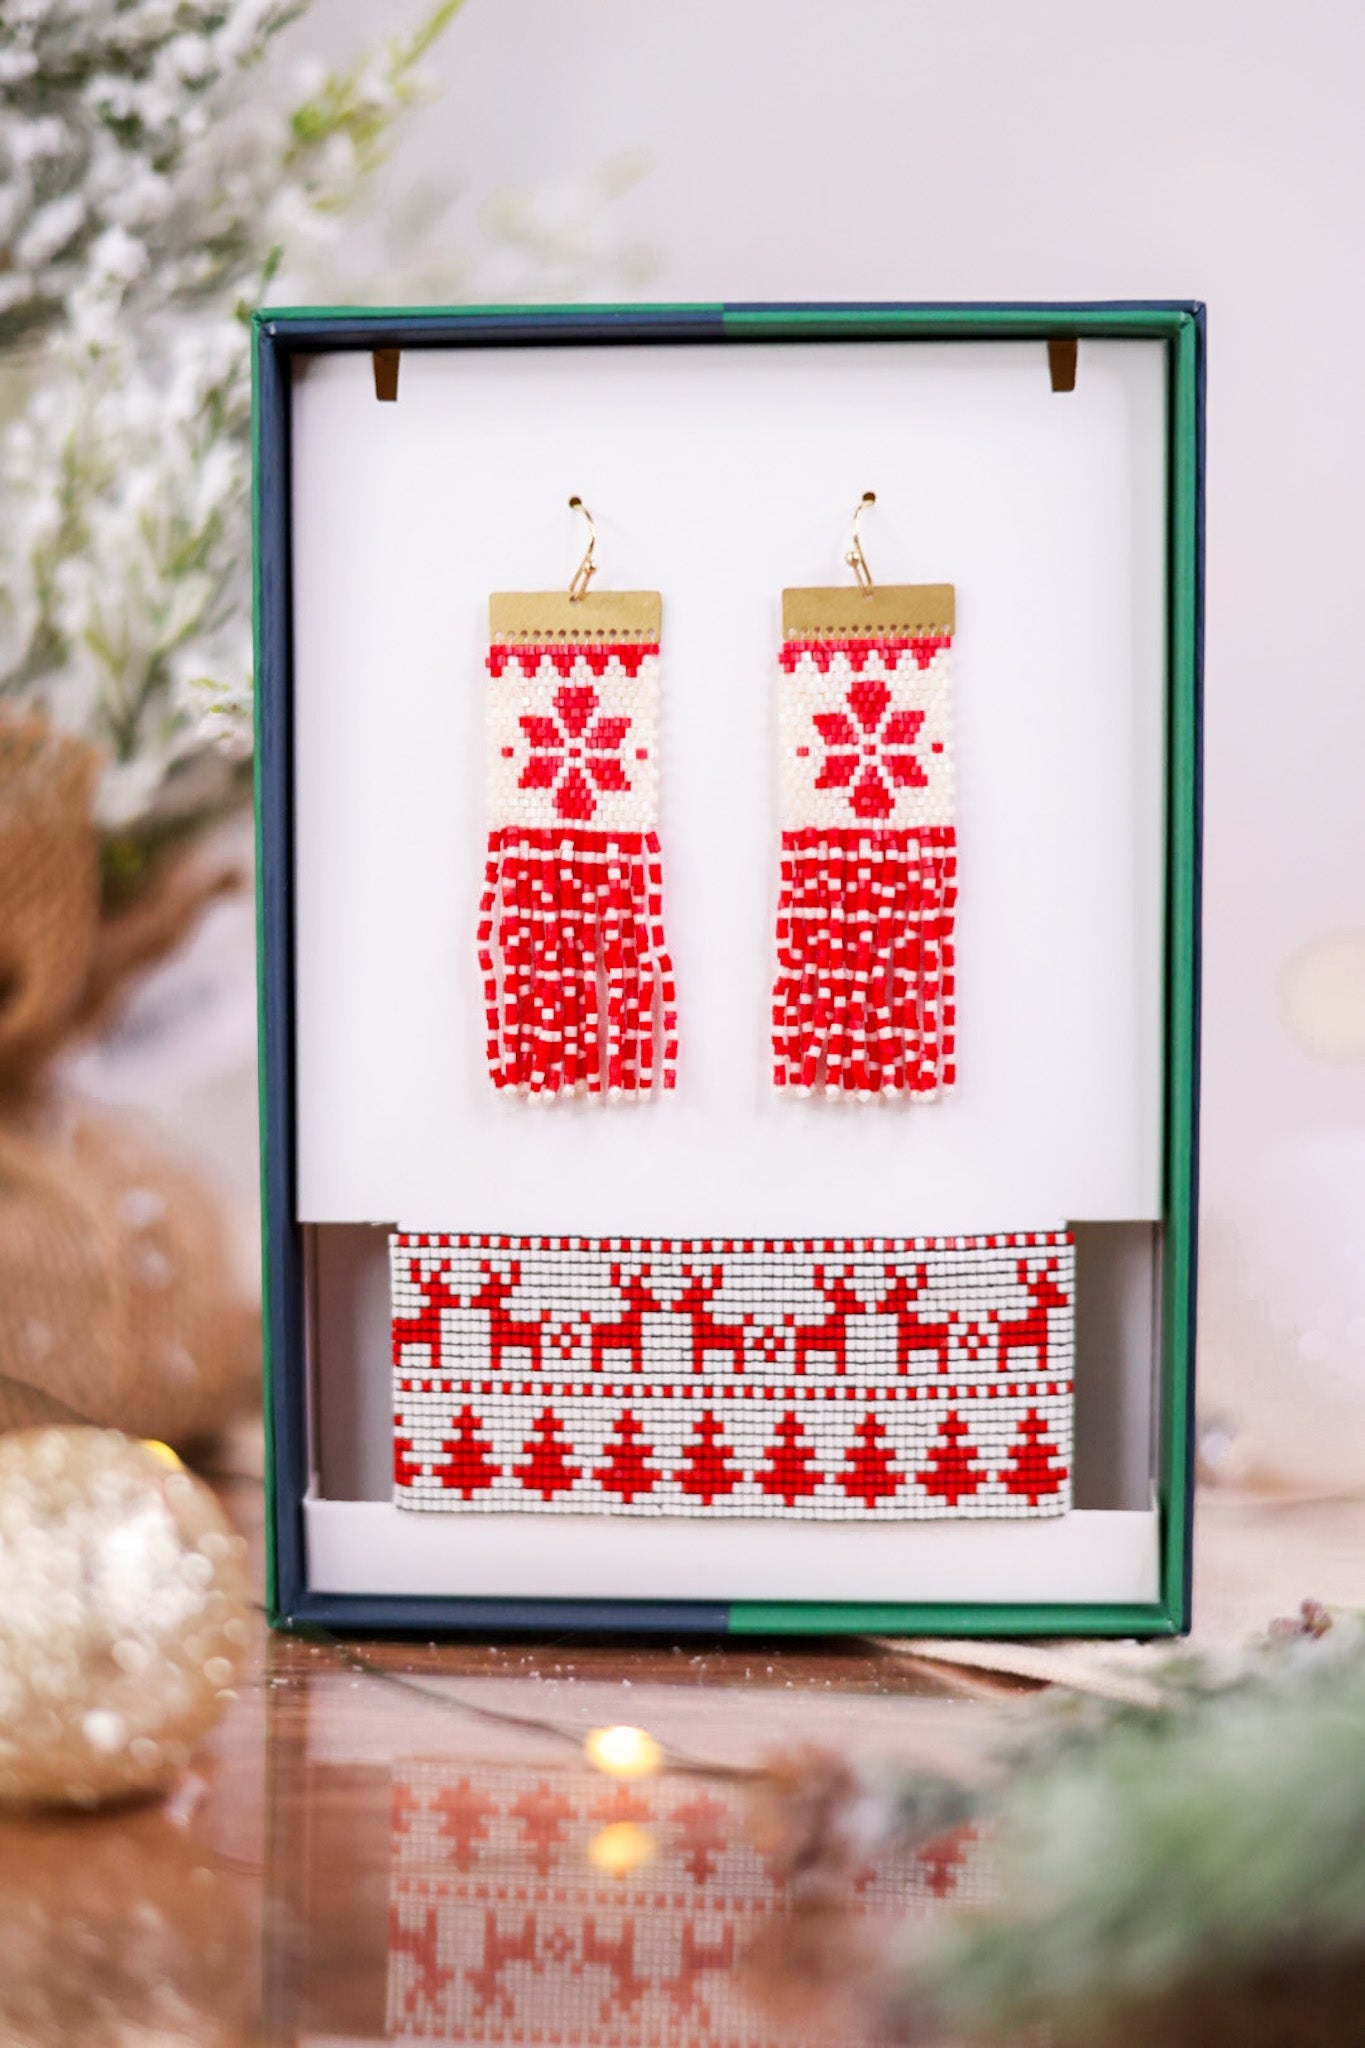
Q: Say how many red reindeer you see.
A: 7